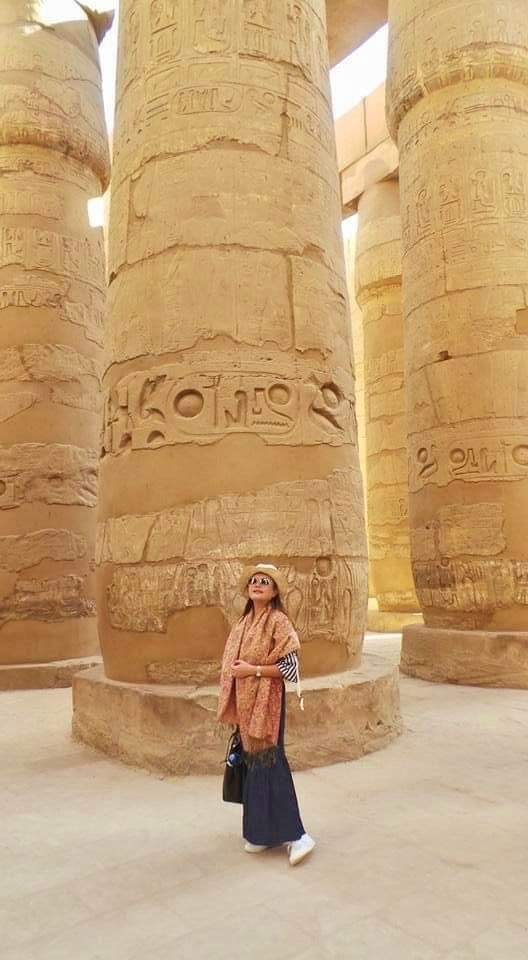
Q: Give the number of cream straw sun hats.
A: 1